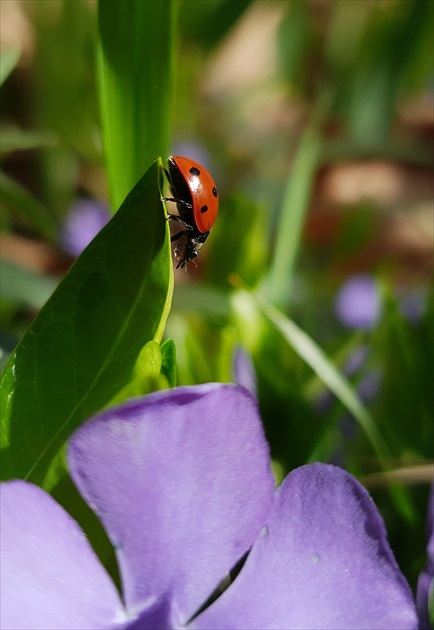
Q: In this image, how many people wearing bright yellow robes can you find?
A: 0